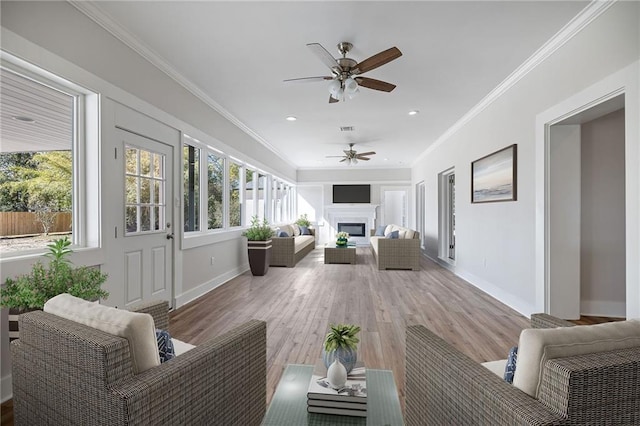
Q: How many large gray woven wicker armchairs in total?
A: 2